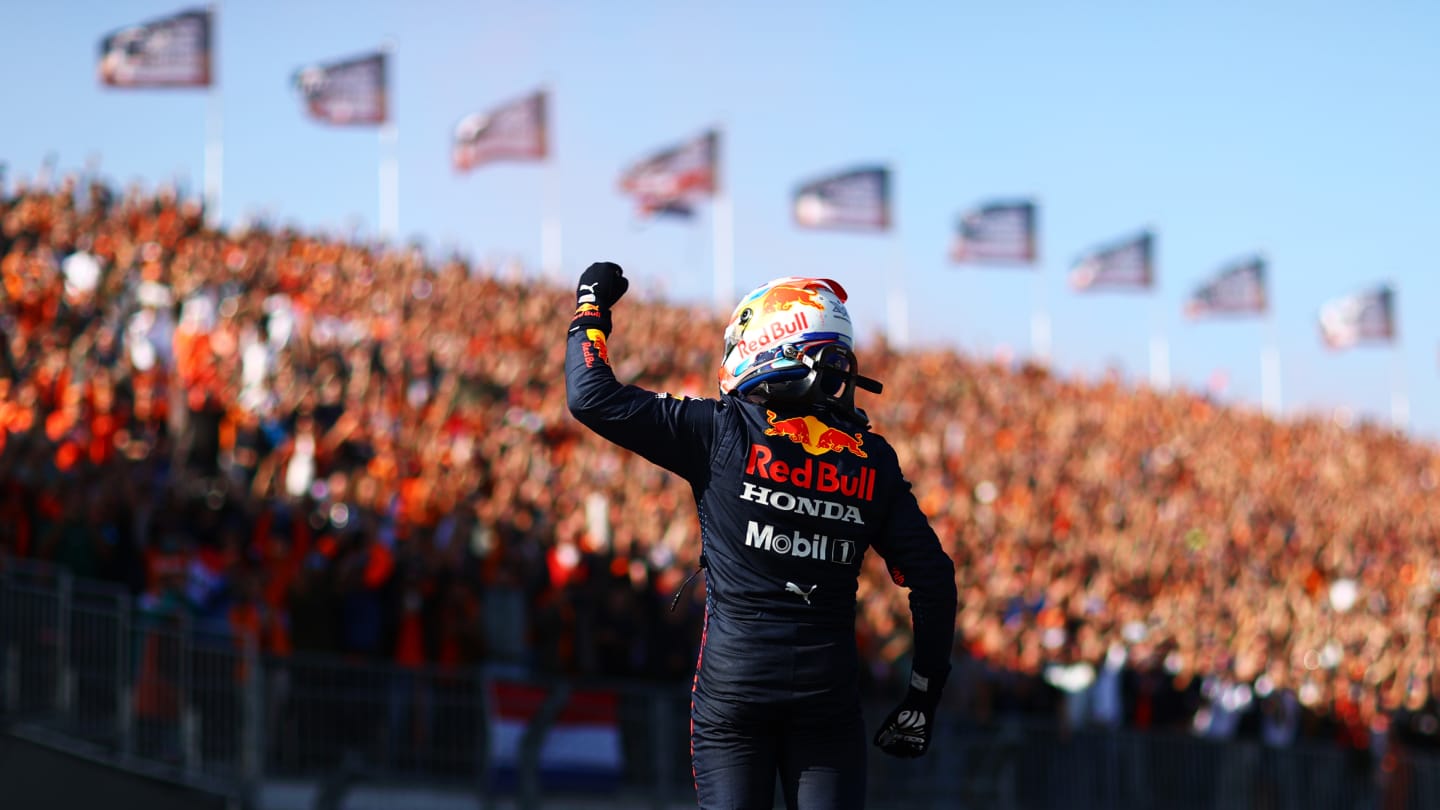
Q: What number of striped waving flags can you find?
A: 9